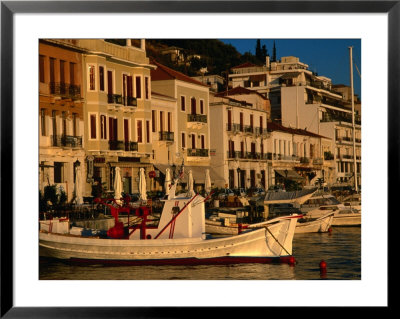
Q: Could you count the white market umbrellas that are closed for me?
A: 6